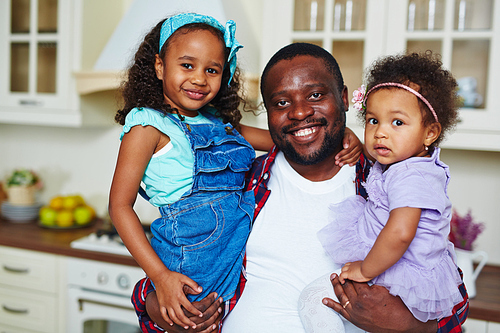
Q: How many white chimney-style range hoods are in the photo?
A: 1